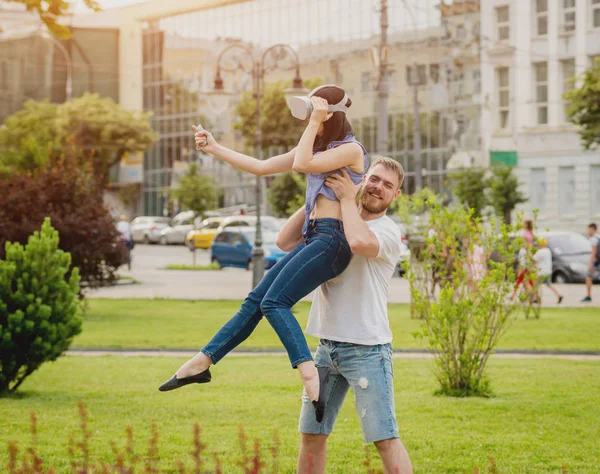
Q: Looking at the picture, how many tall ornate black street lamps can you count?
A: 1